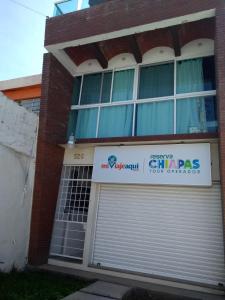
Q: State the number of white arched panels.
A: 4